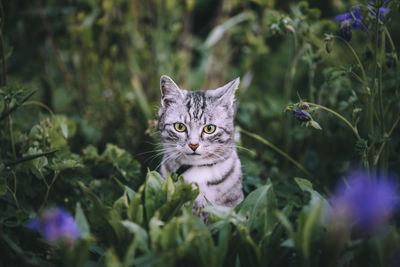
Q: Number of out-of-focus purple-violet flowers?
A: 2